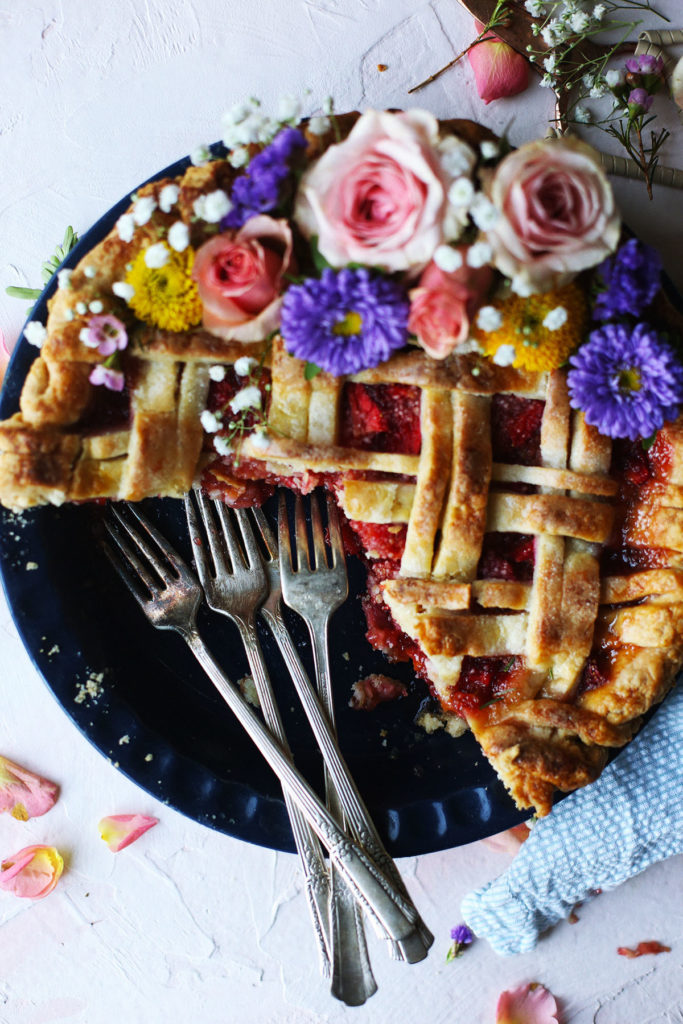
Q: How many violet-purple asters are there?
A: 2